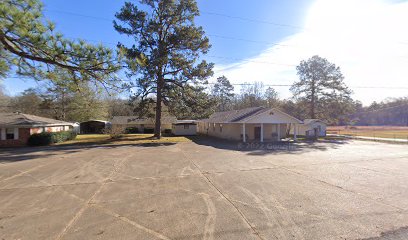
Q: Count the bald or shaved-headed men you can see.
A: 0